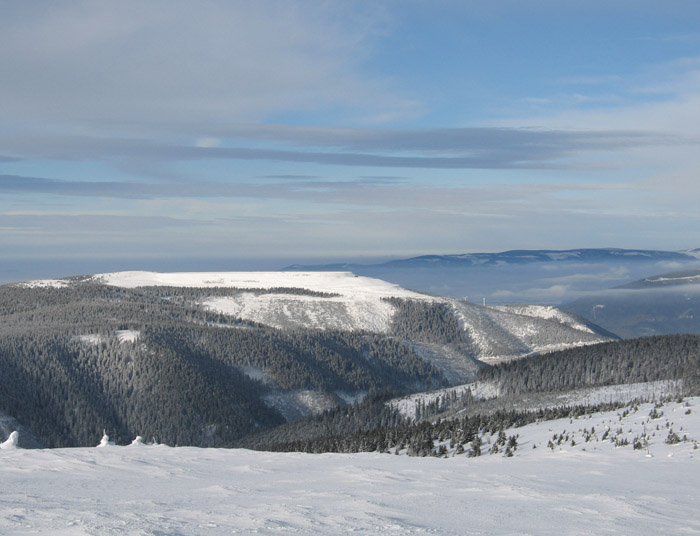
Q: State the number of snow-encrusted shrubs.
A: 3